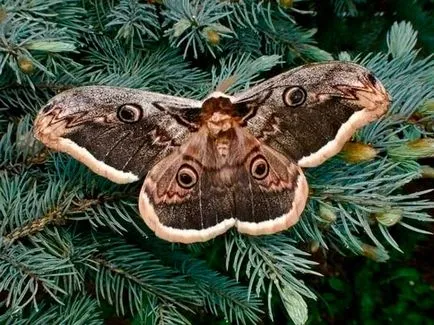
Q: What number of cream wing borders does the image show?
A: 4